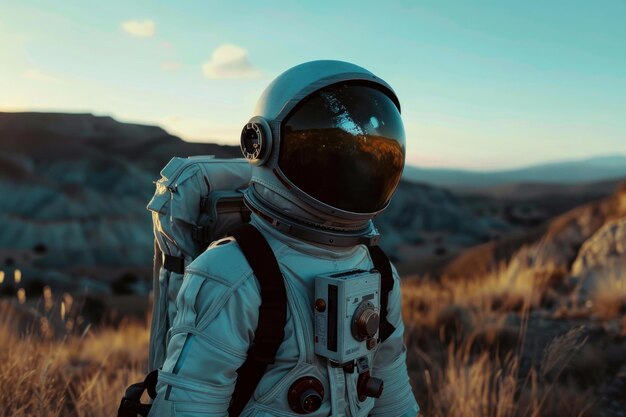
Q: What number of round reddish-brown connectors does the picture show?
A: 2